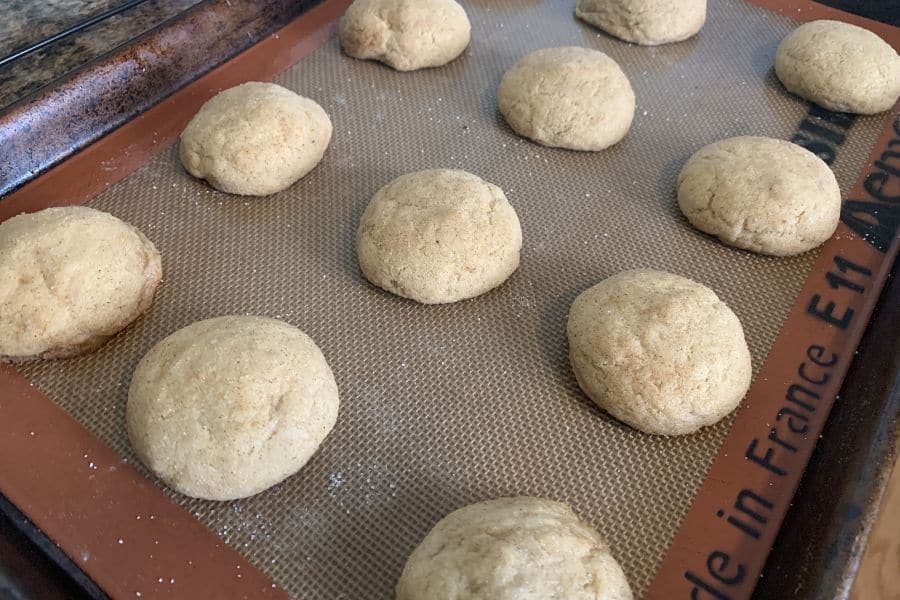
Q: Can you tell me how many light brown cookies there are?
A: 11